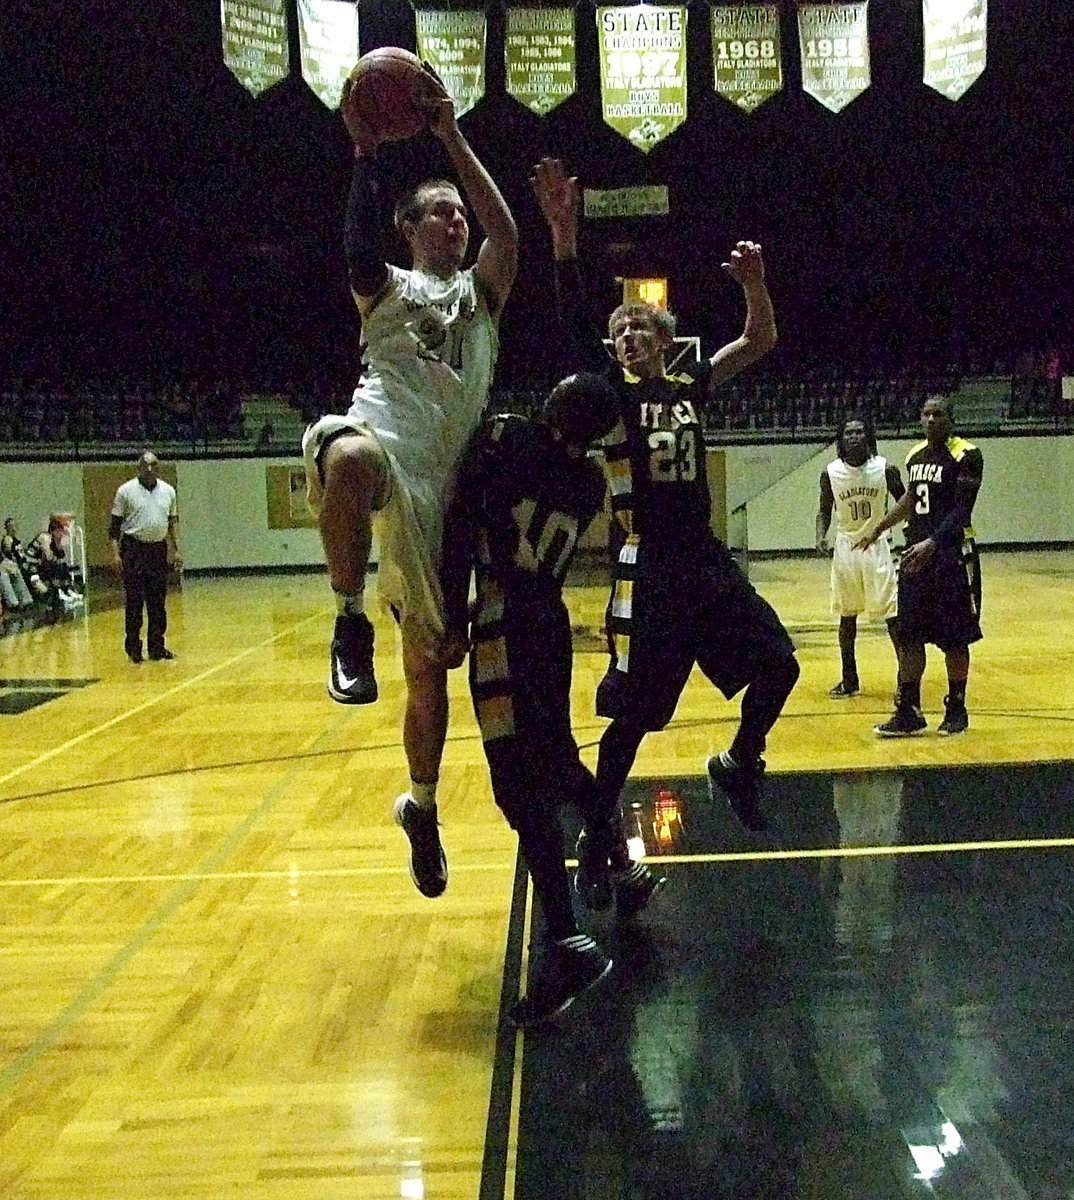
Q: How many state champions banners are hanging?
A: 1